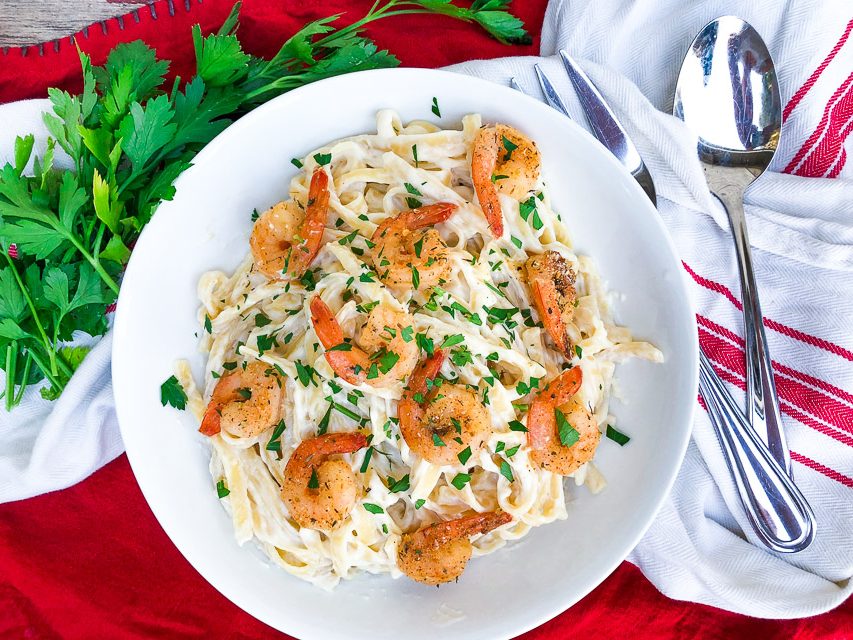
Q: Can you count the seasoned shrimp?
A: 10